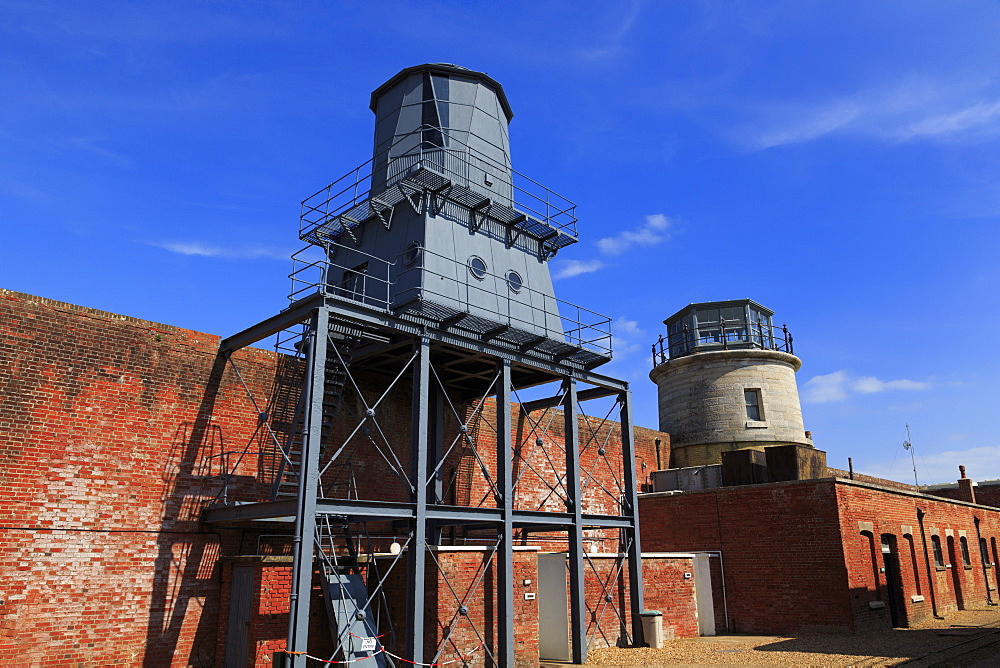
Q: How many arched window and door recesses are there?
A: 8